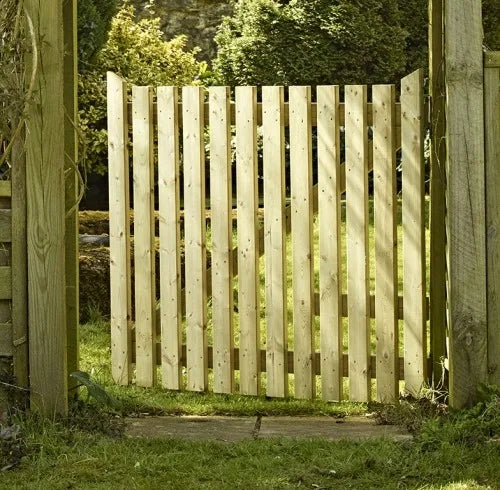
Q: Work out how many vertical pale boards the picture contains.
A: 12